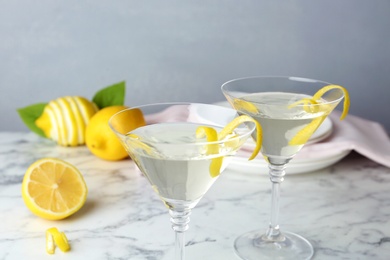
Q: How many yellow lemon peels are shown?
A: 3